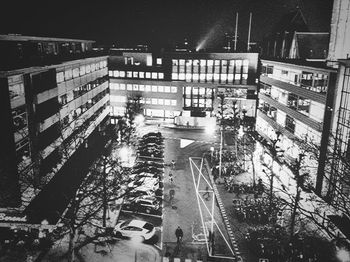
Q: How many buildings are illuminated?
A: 3